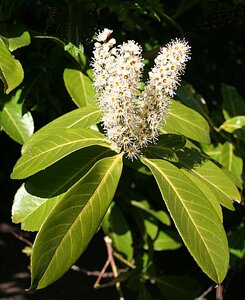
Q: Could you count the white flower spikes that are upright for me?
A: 3